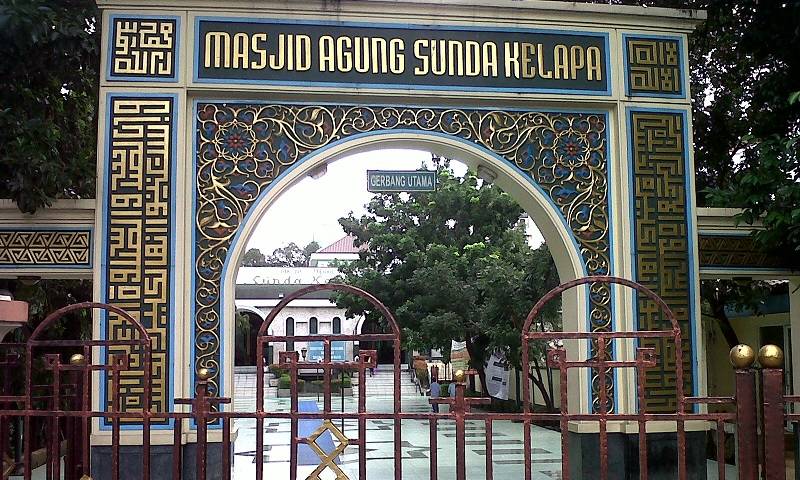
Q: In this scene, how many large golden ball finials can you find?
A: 2